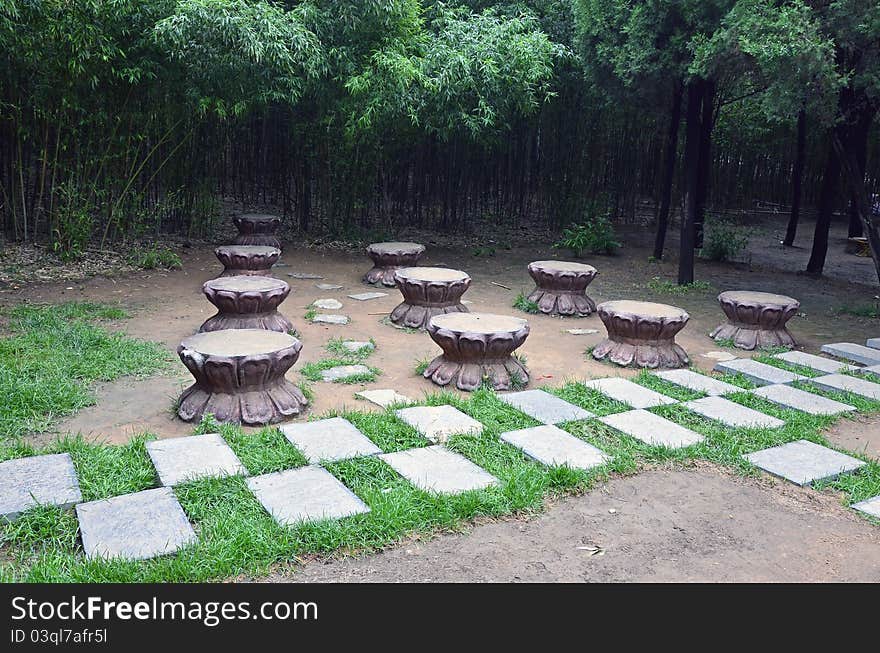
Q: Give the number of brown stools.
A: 10